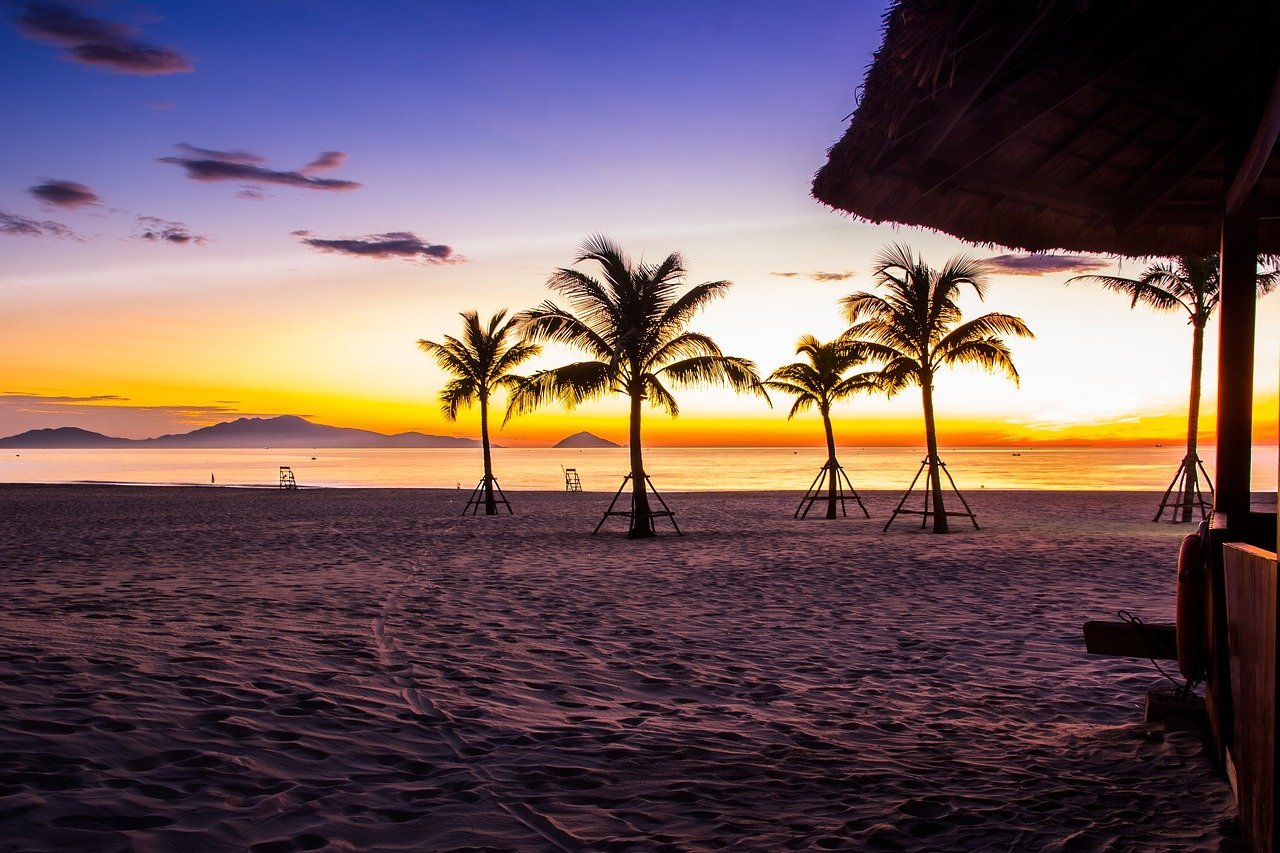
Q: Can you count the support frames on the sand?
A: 5